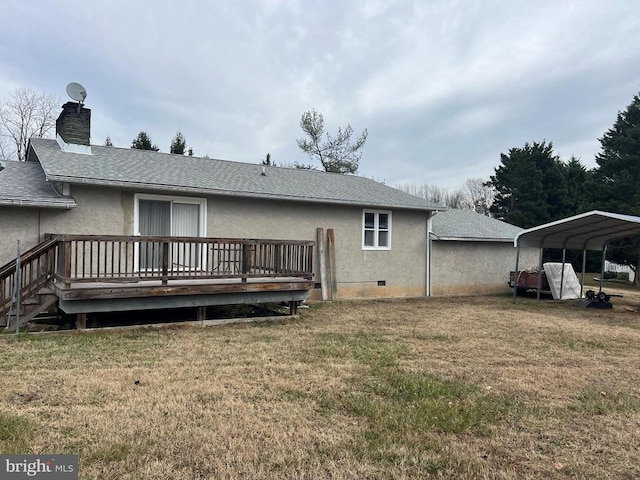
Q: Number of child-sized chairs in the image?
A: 0